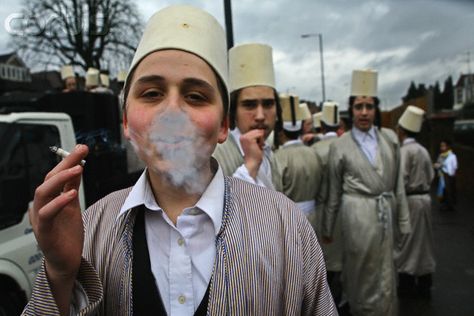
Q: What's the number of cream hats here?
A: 12